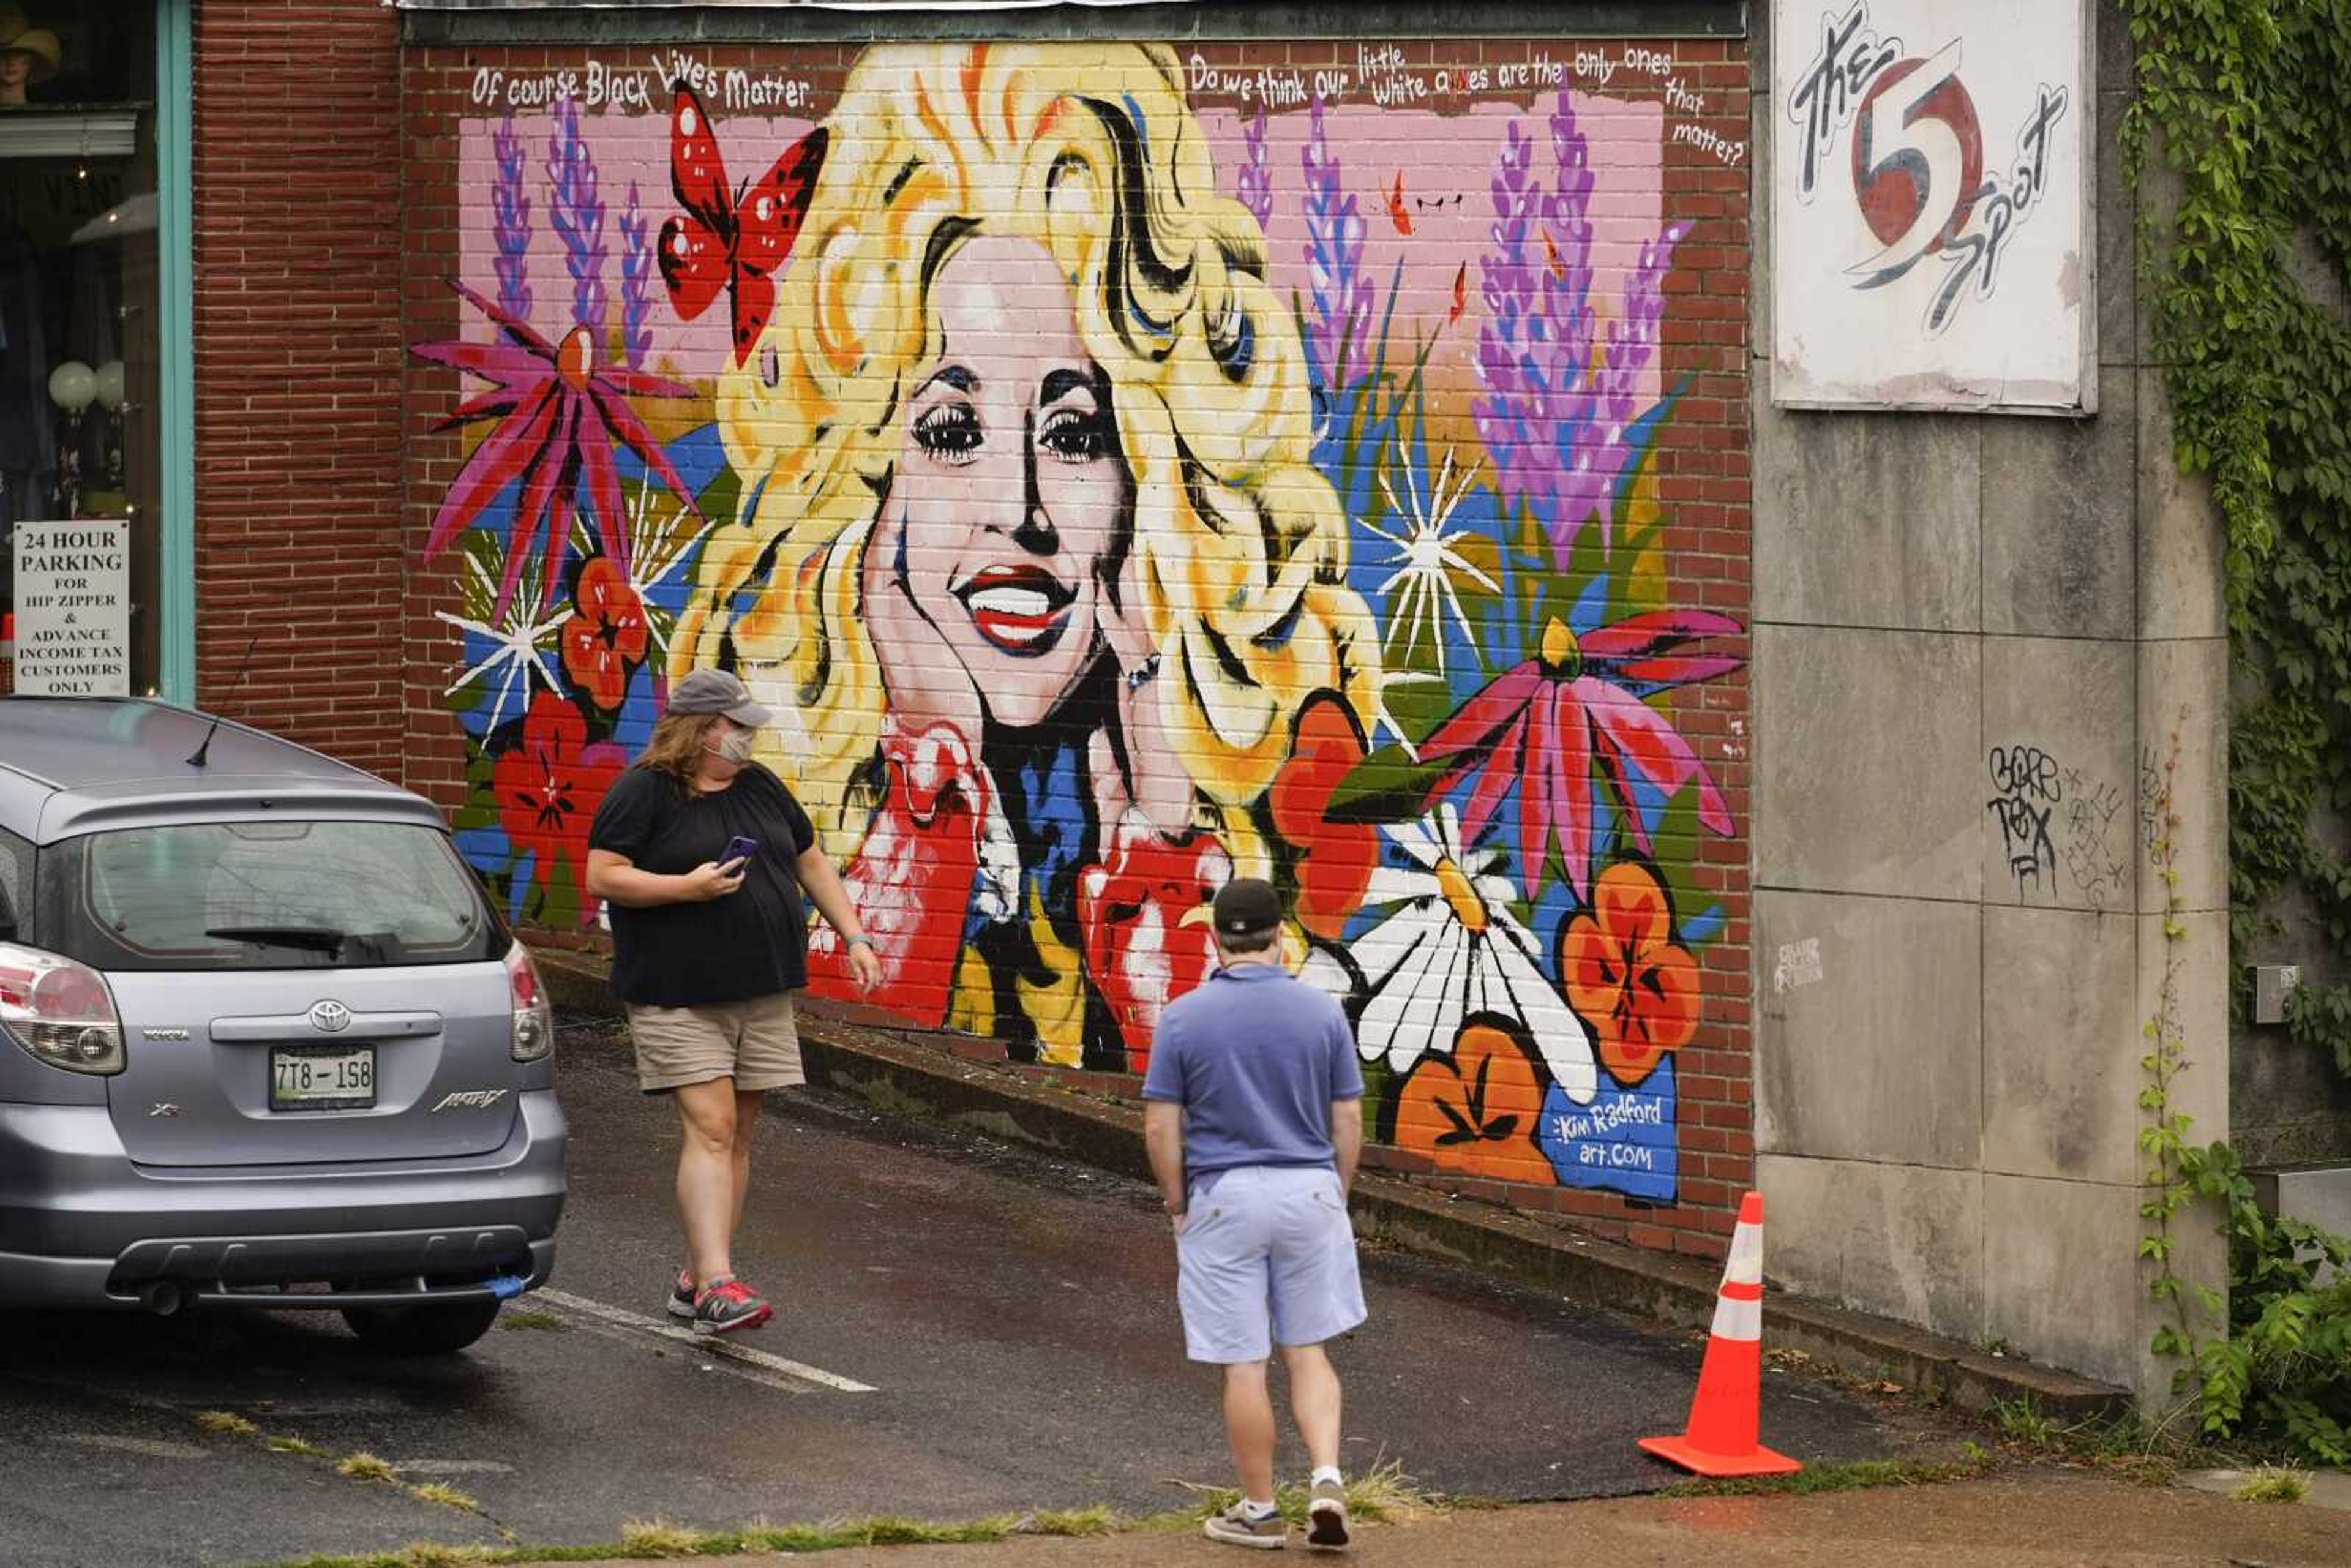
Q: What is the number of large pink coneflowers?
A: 2